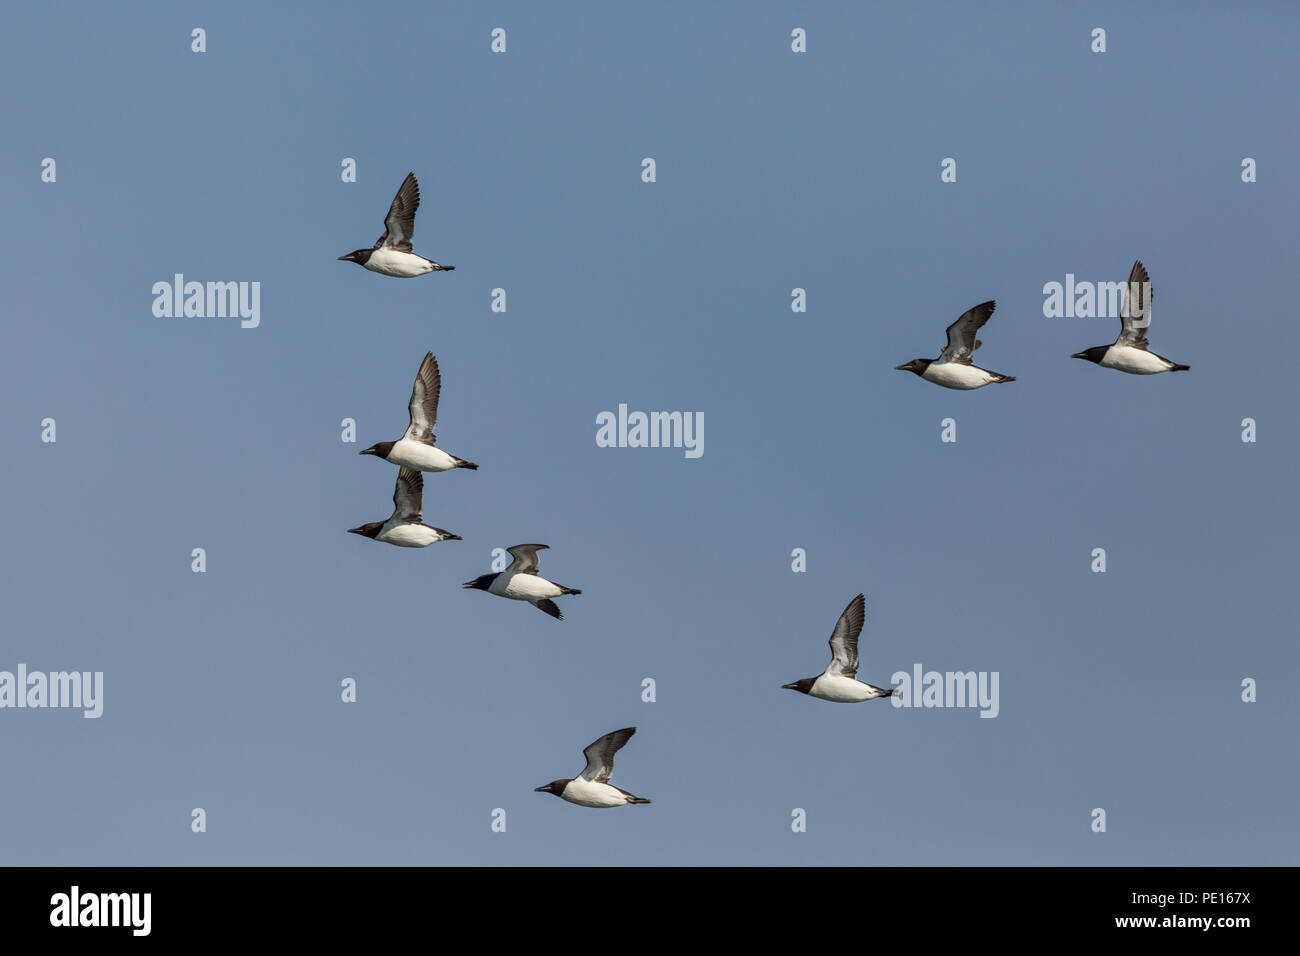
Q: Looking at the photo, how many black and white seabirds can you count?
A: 8